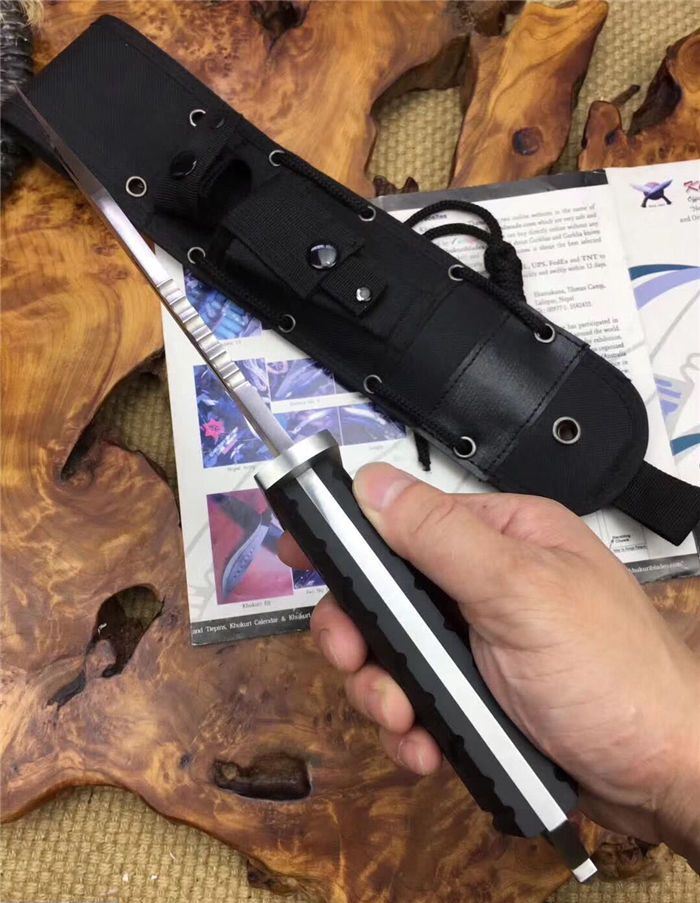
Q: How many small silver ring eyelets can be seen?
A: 11